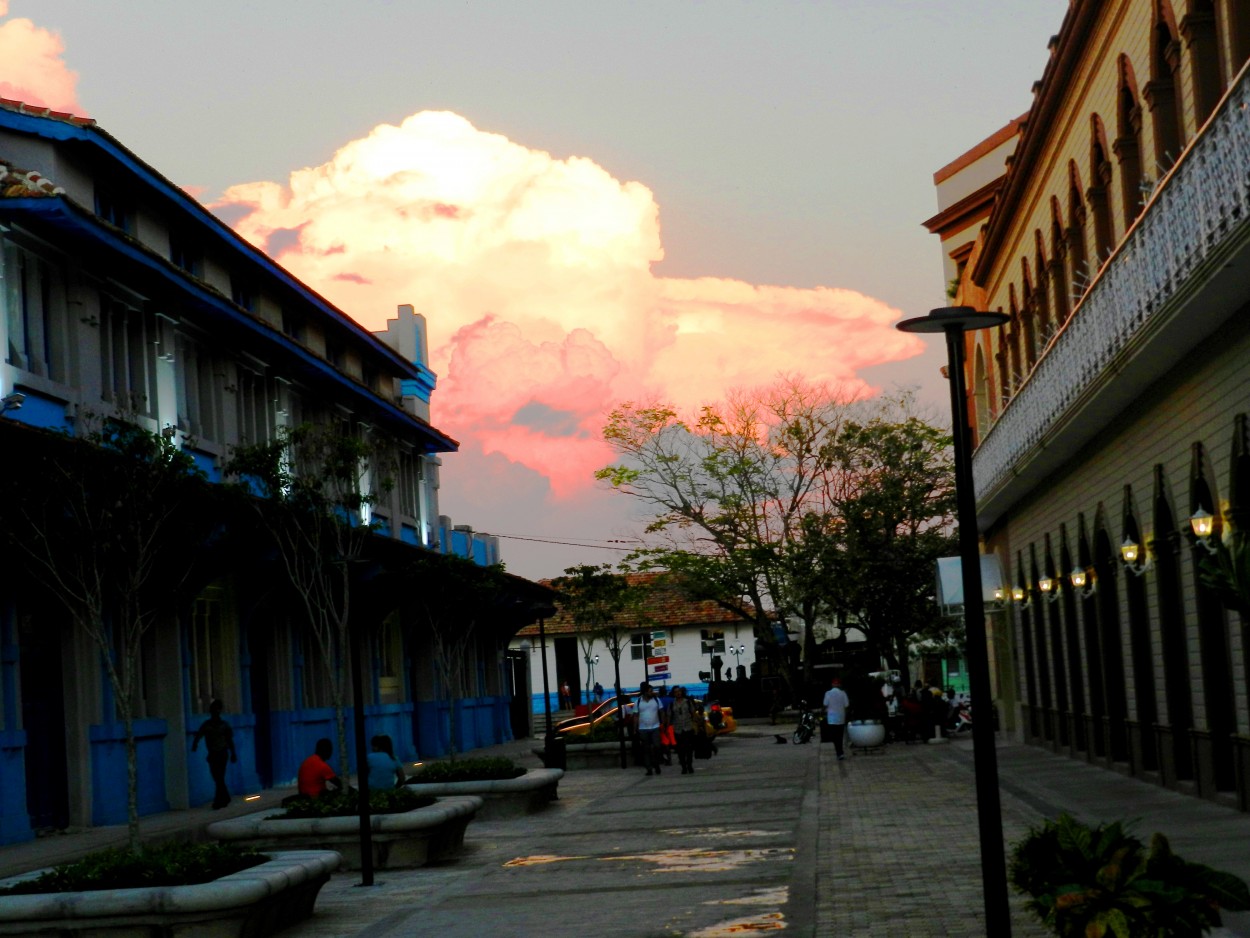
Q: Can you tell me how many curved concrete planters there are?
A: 4